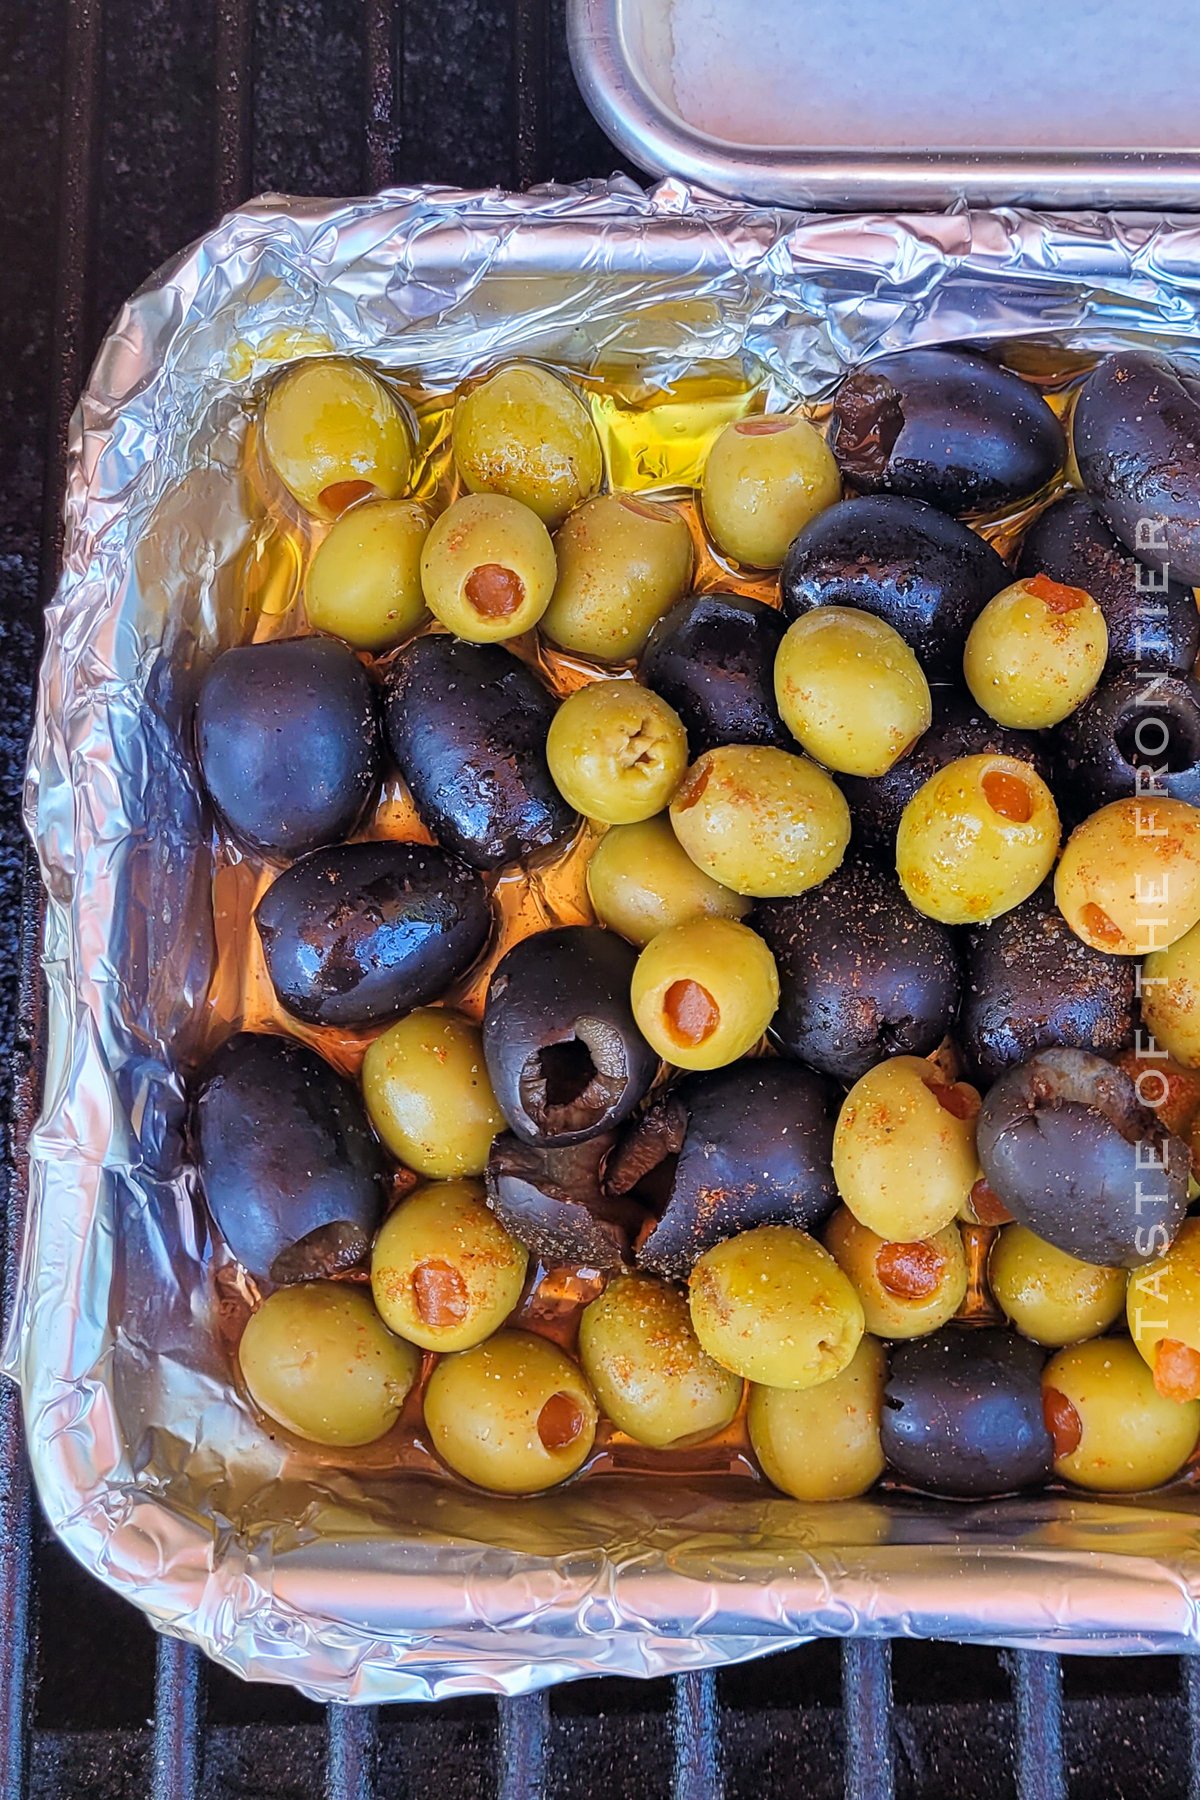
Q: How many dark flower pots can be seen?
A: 0